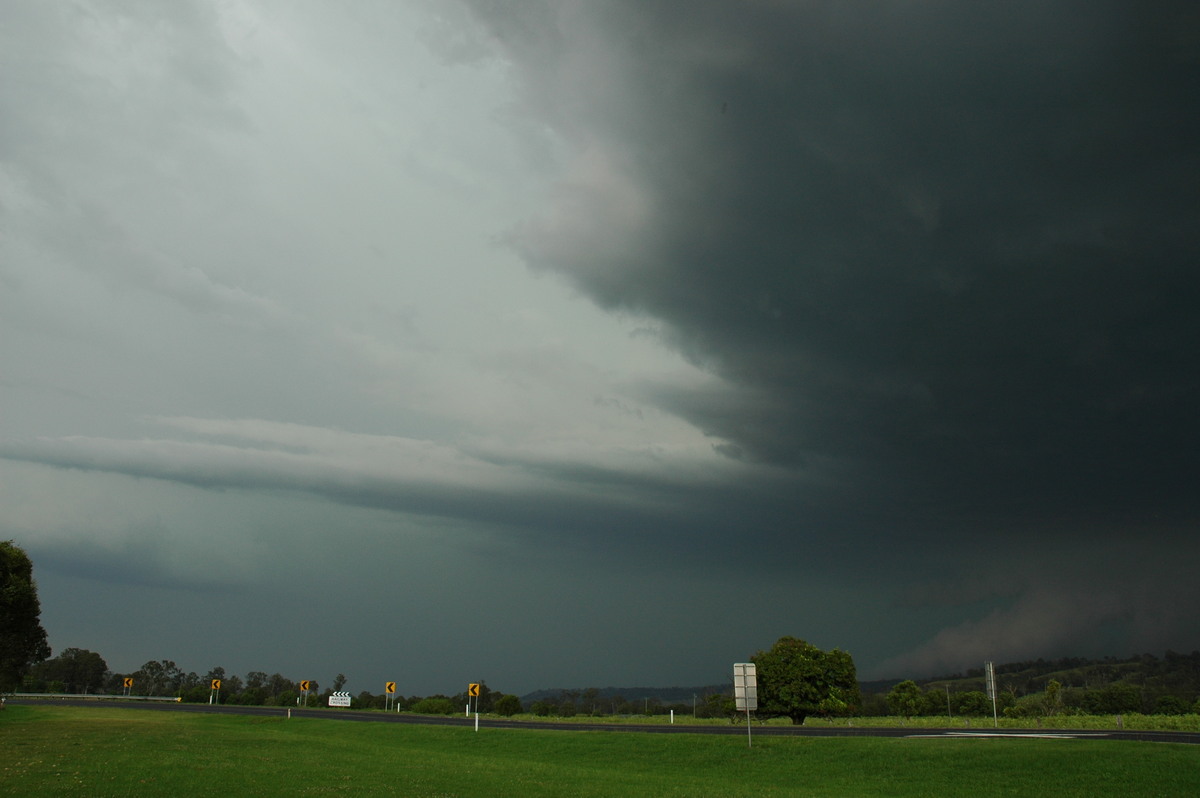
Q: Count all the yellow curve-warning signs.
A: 5